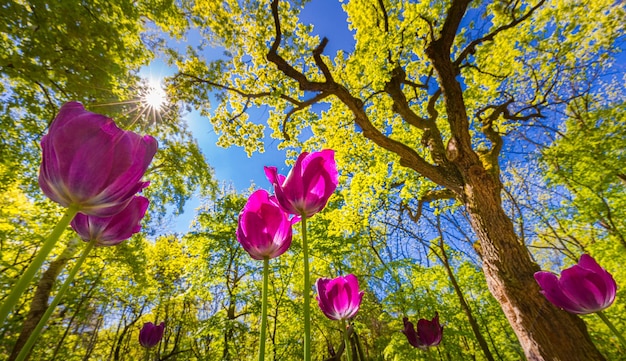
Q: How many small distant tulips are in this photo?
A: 2